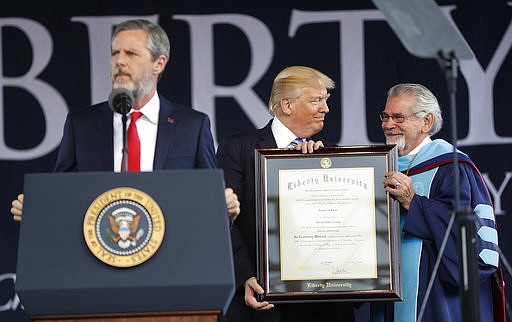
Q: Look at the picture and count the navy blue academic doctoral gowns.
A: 1